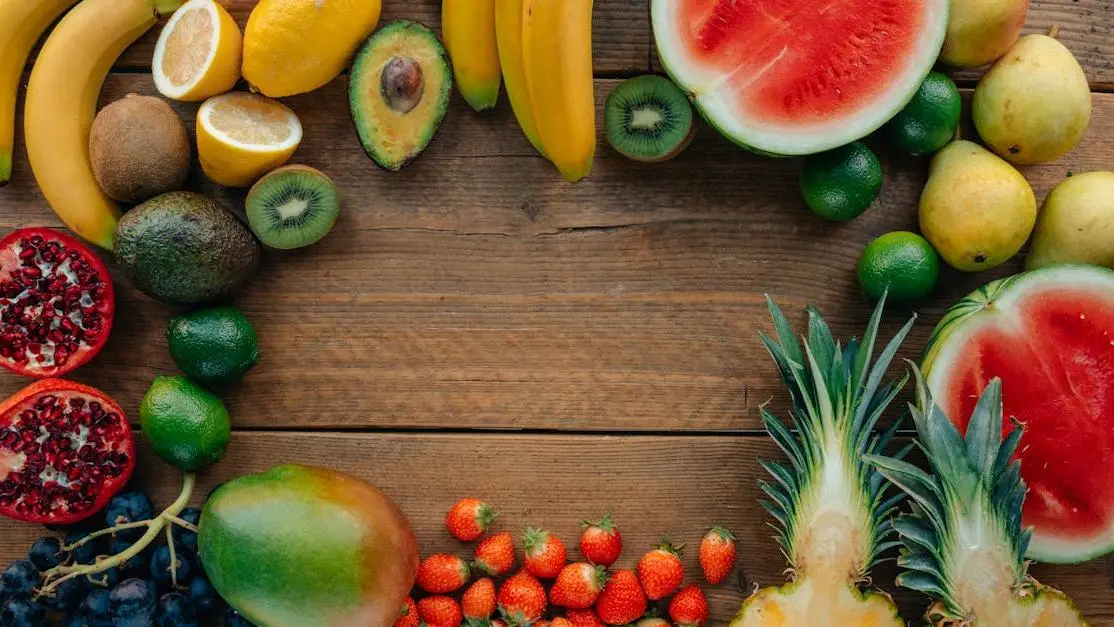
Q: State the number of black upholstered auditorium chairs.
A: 0